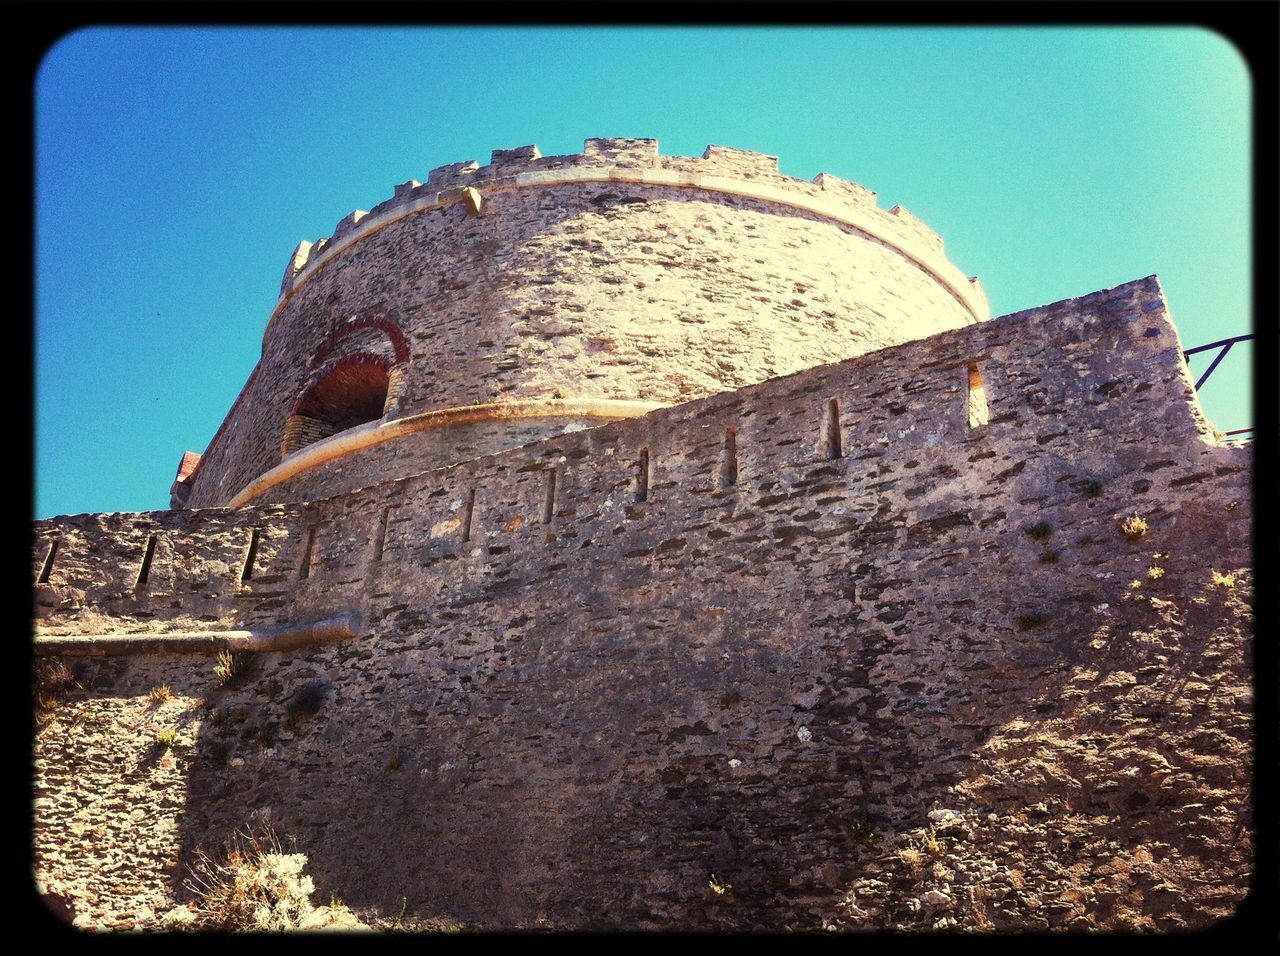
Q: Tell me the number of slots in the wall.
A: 11